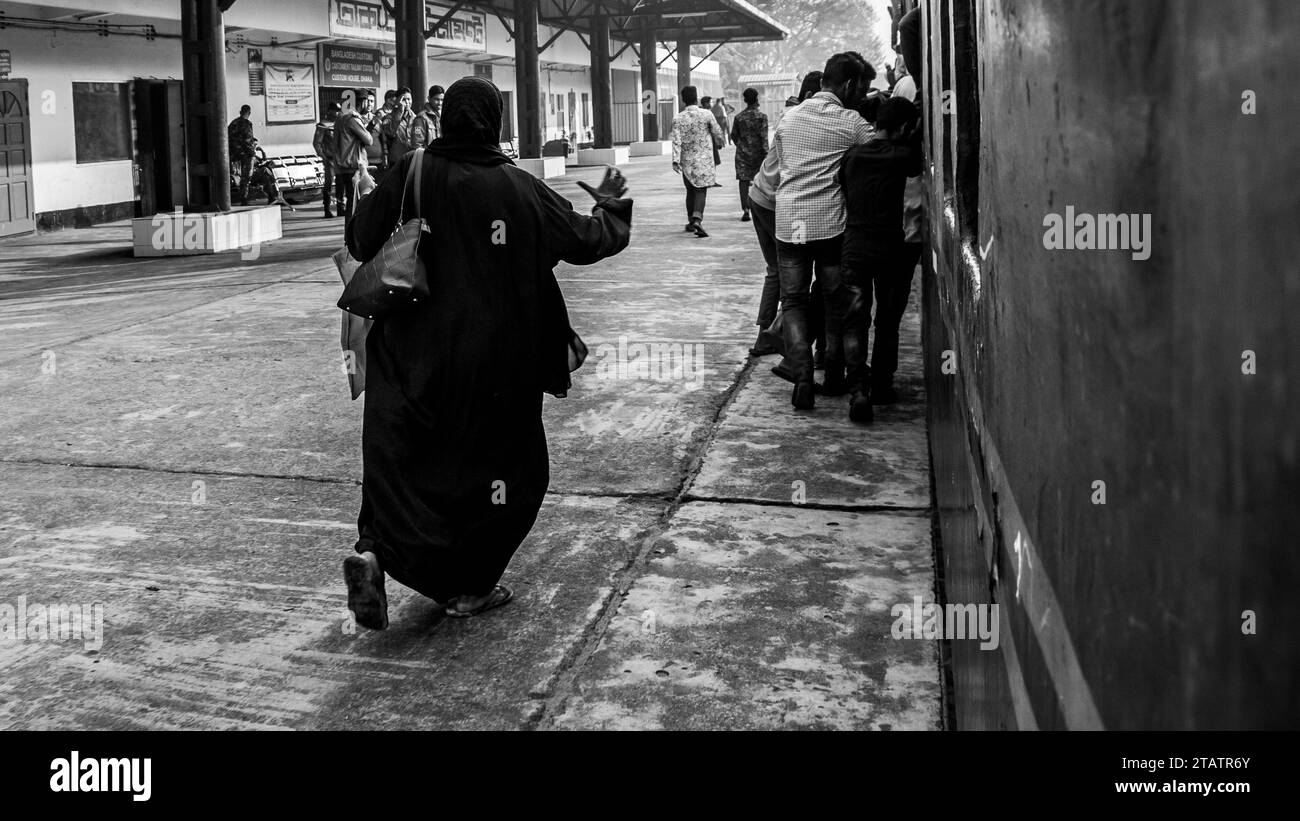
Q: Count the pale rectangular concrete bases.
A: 4